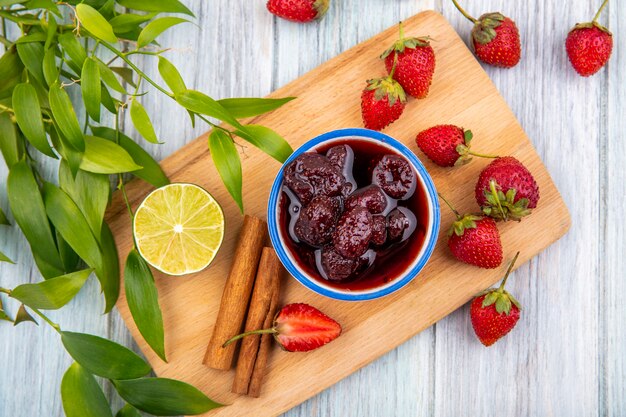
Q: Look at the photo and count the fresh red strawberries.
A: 10